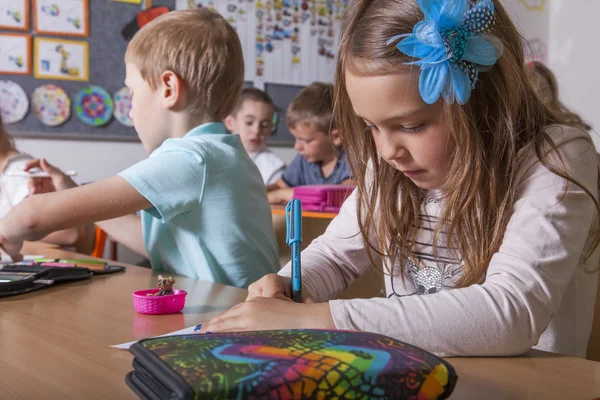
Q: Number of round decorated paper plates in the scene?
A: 4